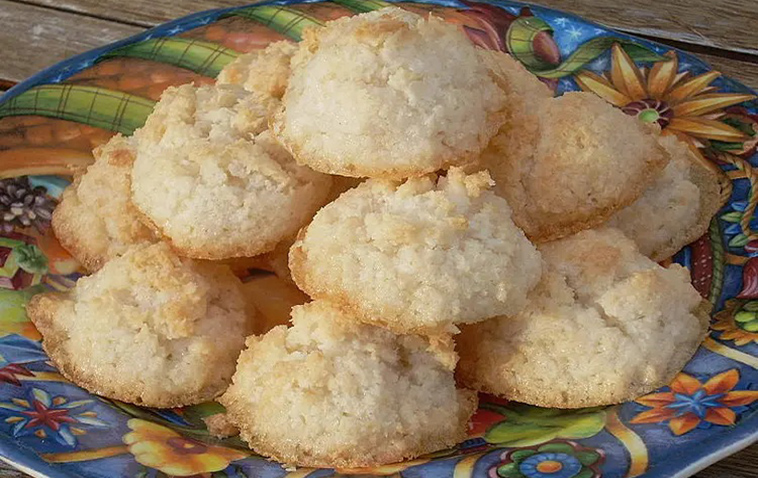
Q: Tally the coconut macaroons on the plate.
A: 11